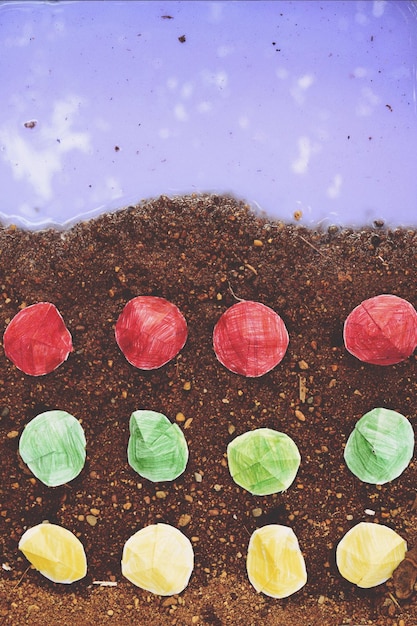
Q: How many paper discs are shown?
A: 12